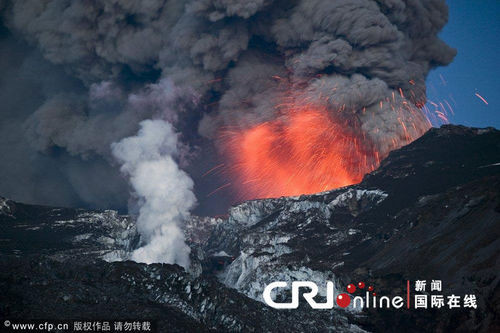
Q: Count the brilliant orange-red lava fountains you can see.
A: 1